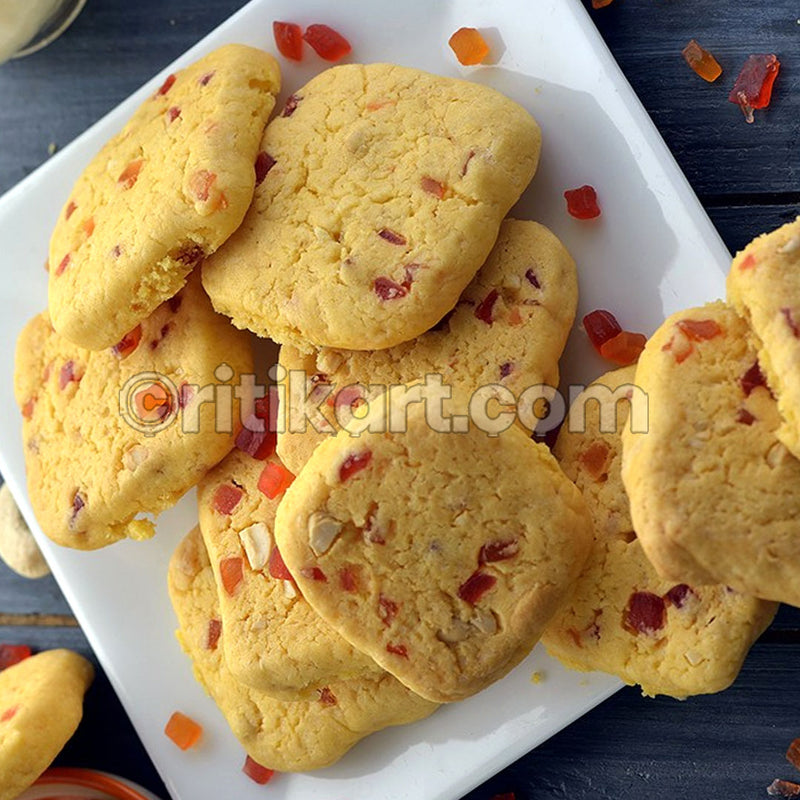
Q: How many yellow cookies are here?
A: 11